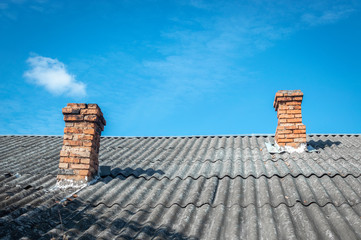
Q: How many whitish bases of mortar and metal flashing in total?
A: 2